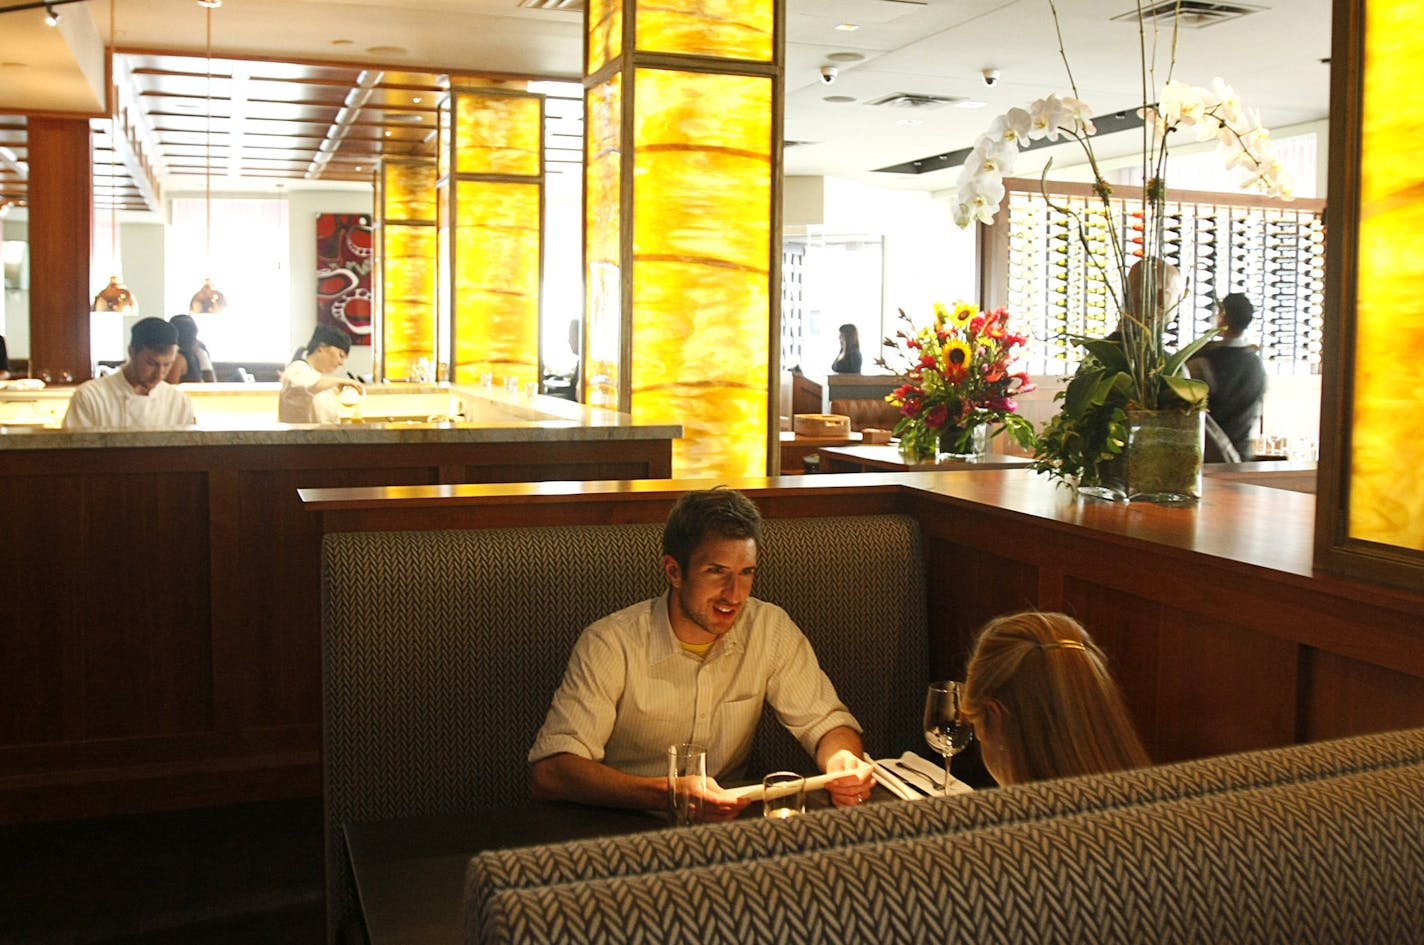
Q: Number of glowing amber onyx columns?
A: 4